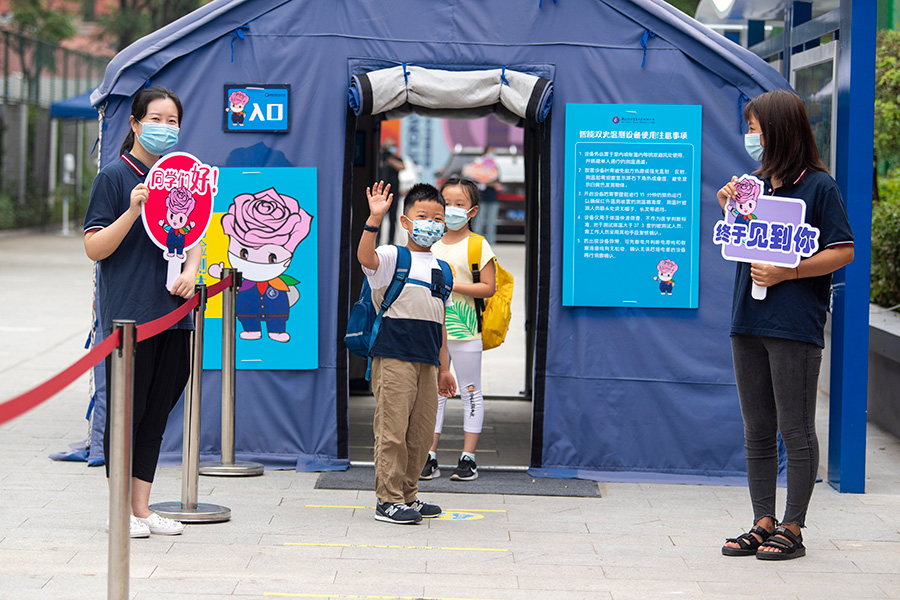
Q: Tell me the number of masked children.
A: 2